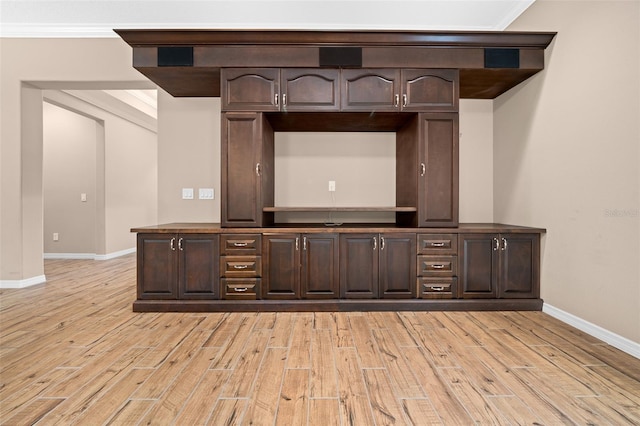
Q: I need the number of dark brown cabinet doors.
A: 14